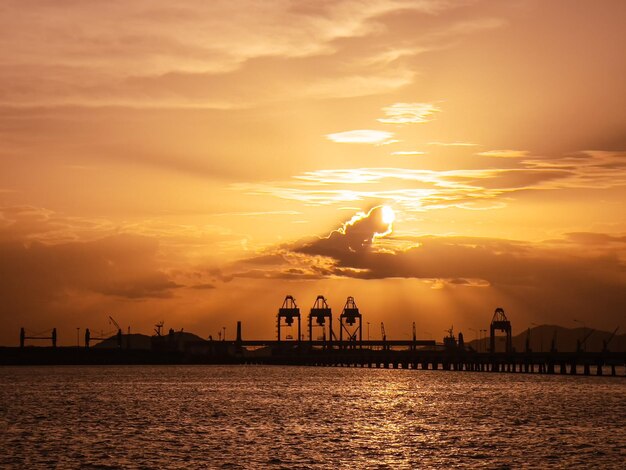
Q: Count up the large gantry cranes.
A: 4